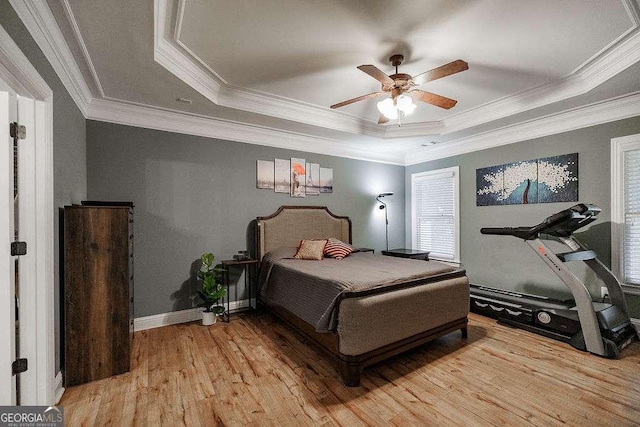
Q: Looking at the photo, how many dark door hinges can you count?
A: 3